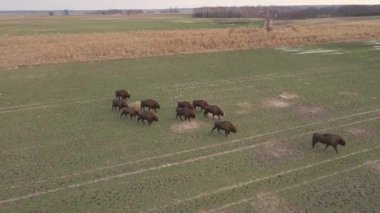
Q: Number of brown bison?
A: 11